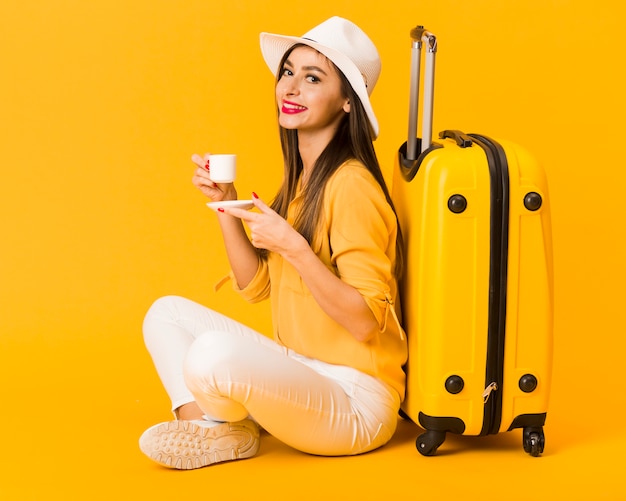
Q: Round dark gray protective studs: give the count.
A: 4